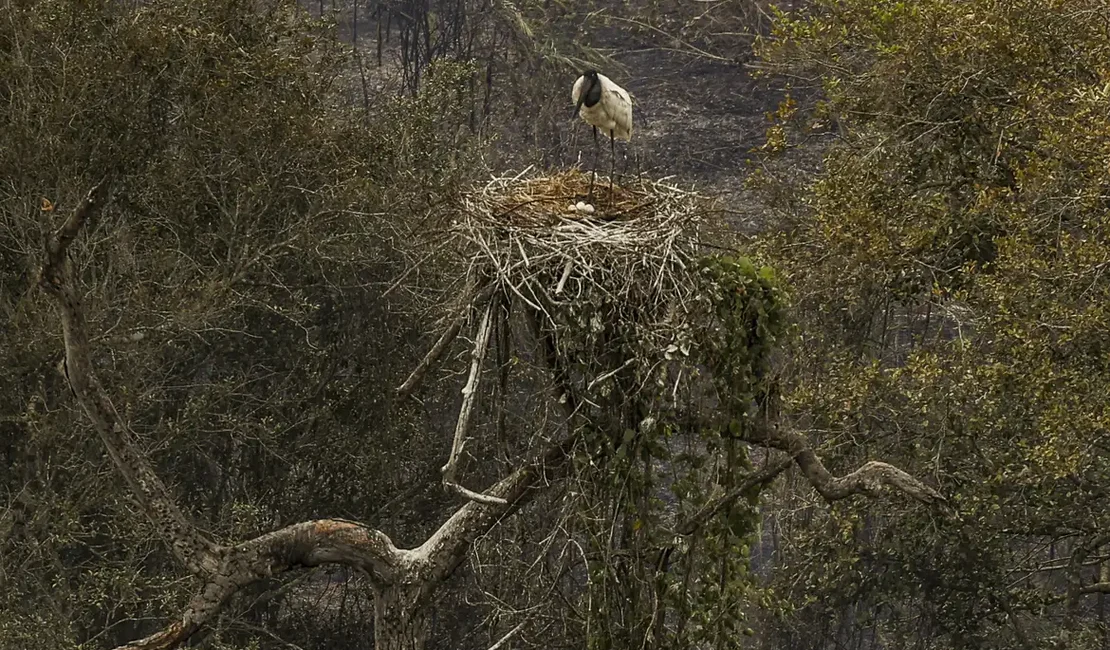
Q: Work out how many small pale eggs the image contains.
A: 3